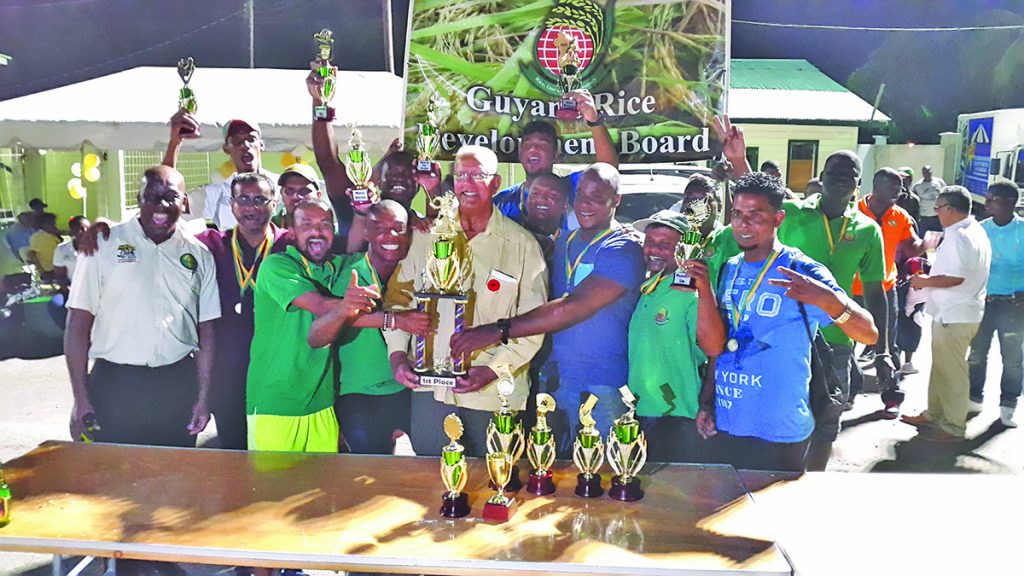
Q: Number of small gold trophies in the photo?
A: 1